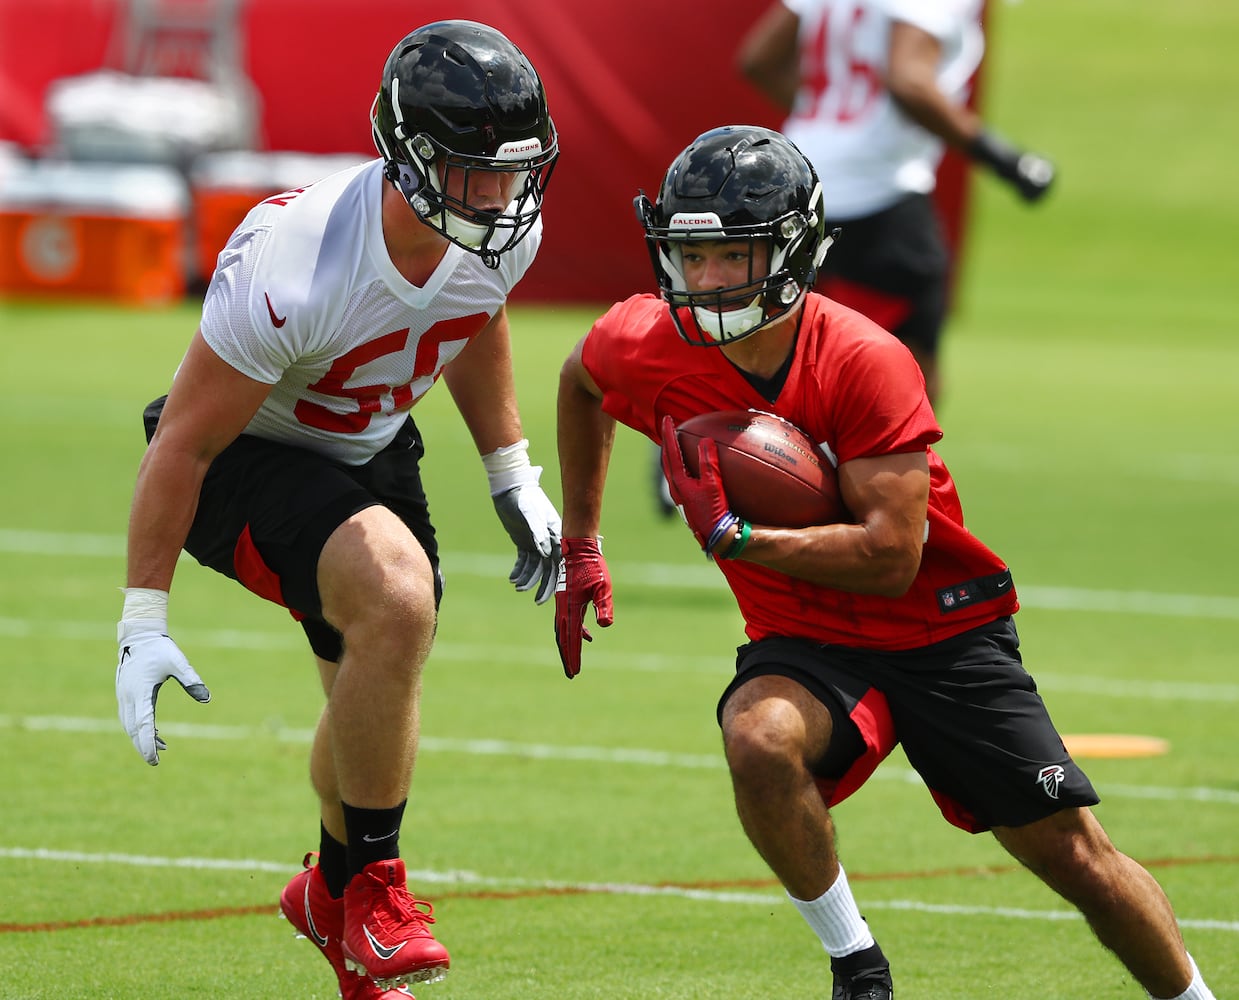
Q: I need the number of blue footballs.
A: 0